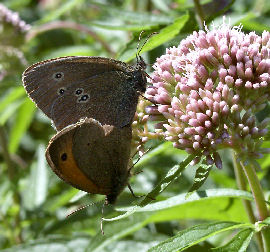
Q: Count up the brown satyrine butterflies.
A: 2